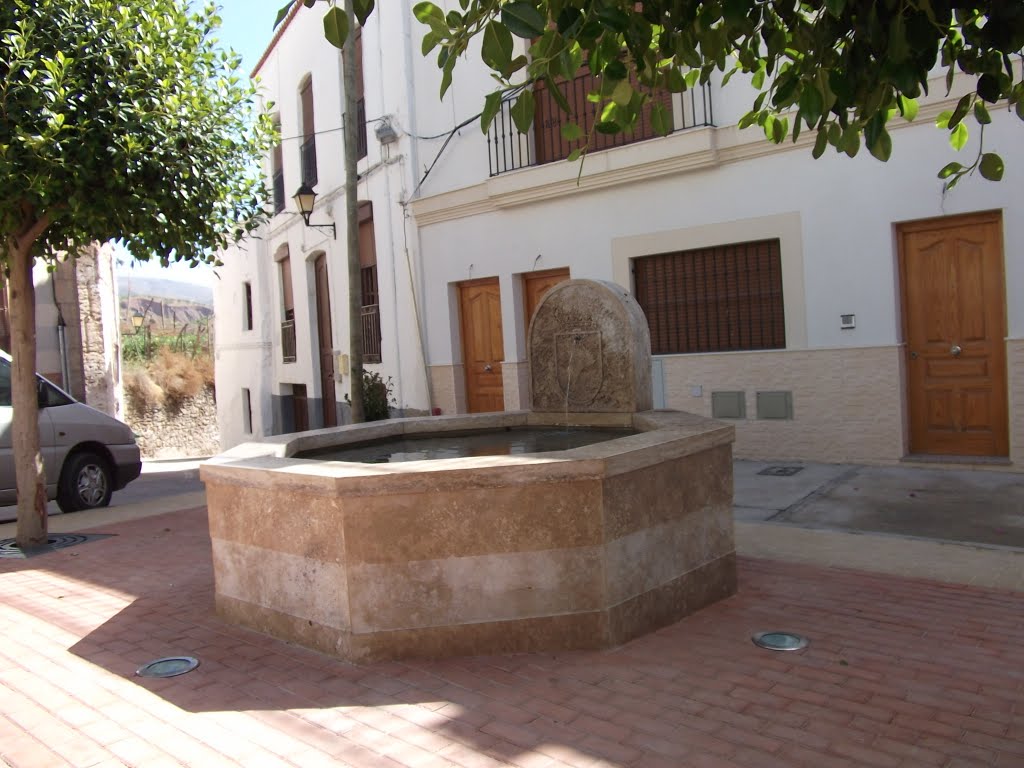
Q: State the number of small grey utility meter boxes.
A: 2